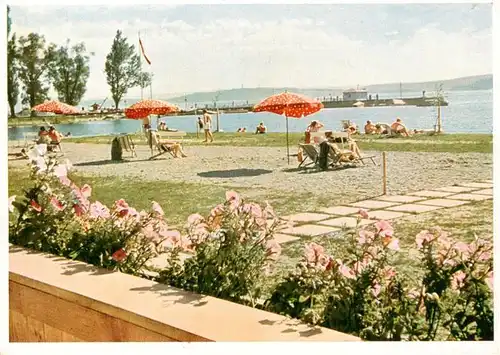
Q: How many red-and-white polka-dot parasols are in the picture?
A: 3